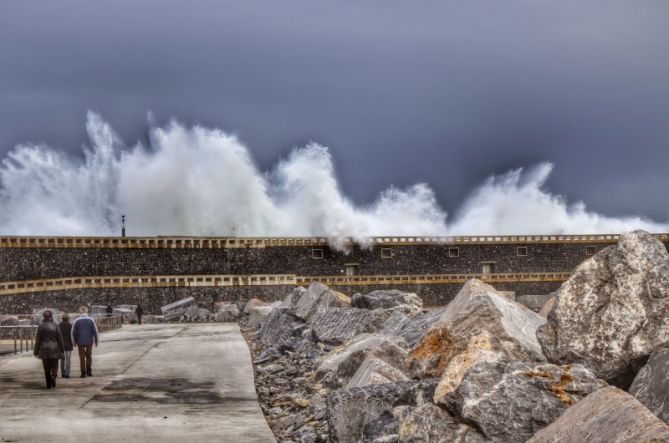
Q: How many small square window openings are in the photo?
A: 5